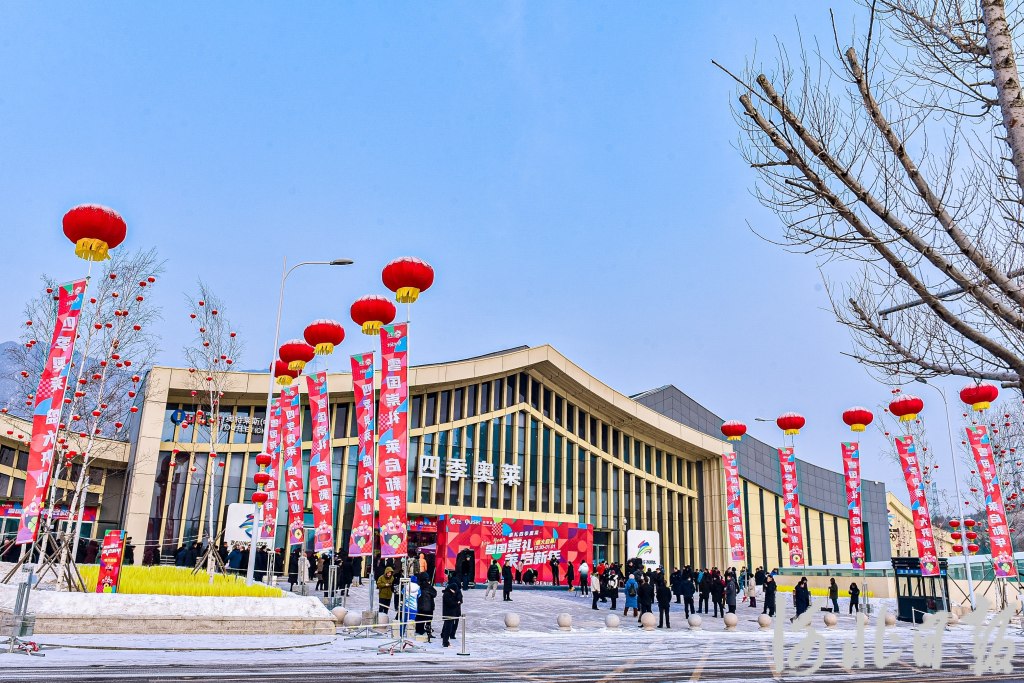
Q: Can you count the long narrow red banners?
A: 11